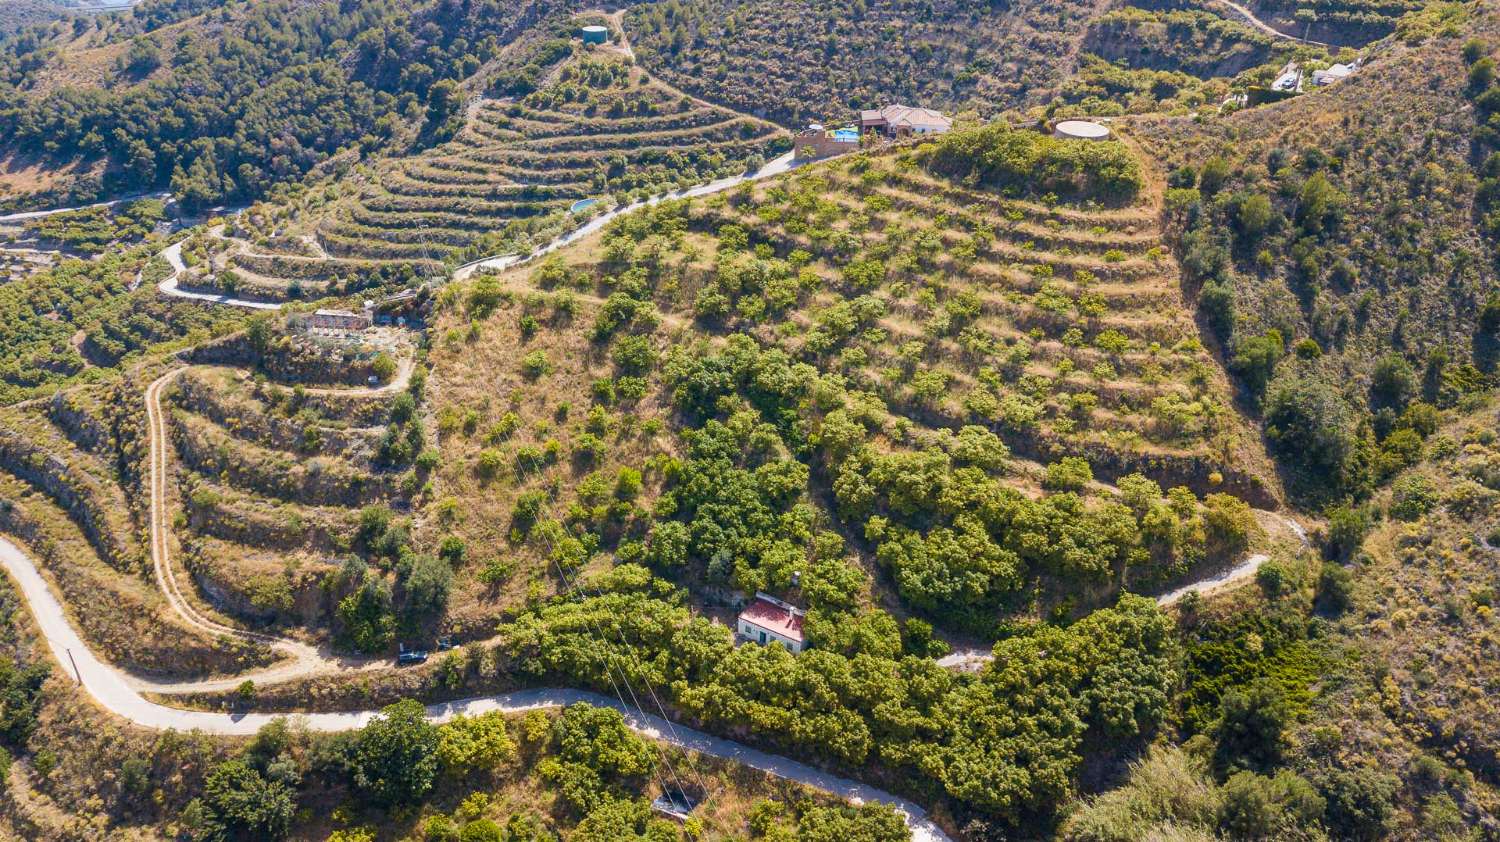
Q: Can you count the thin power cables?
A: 3